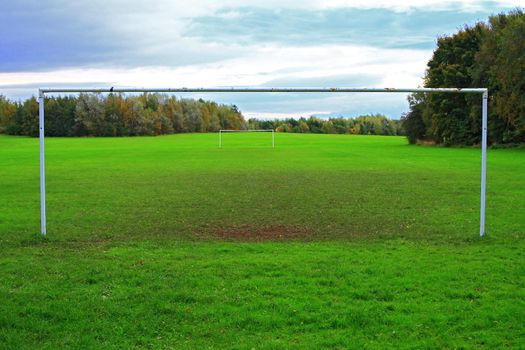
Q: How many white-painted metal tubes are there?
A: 6